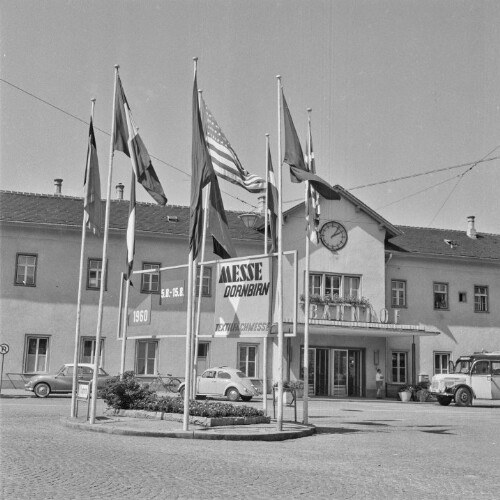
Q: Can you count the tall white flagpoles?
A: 8